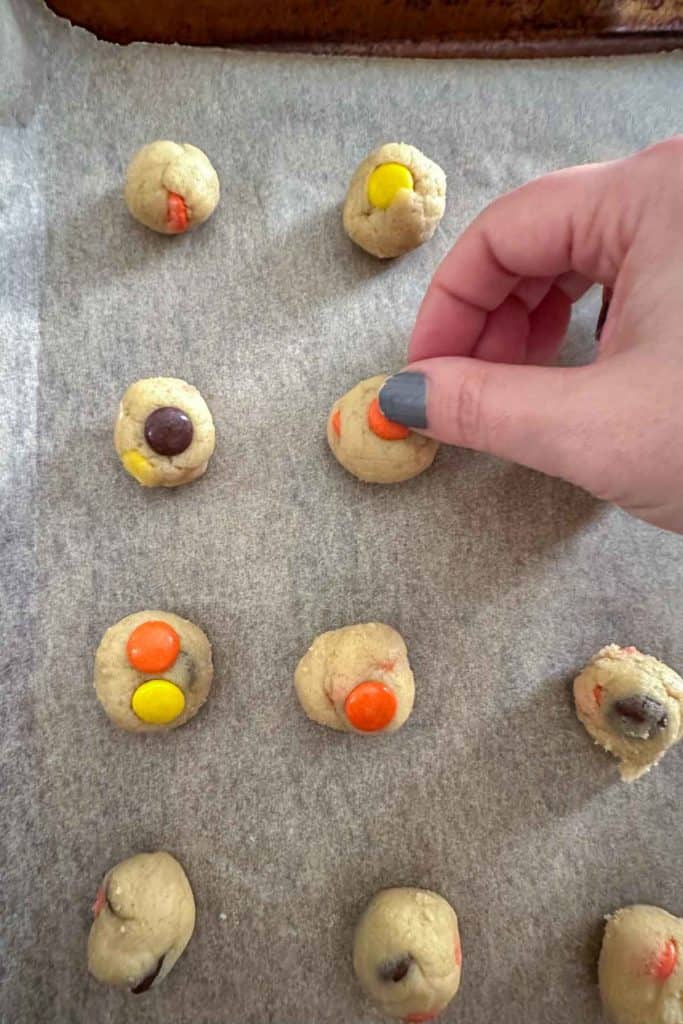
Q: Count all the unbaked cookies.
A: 10